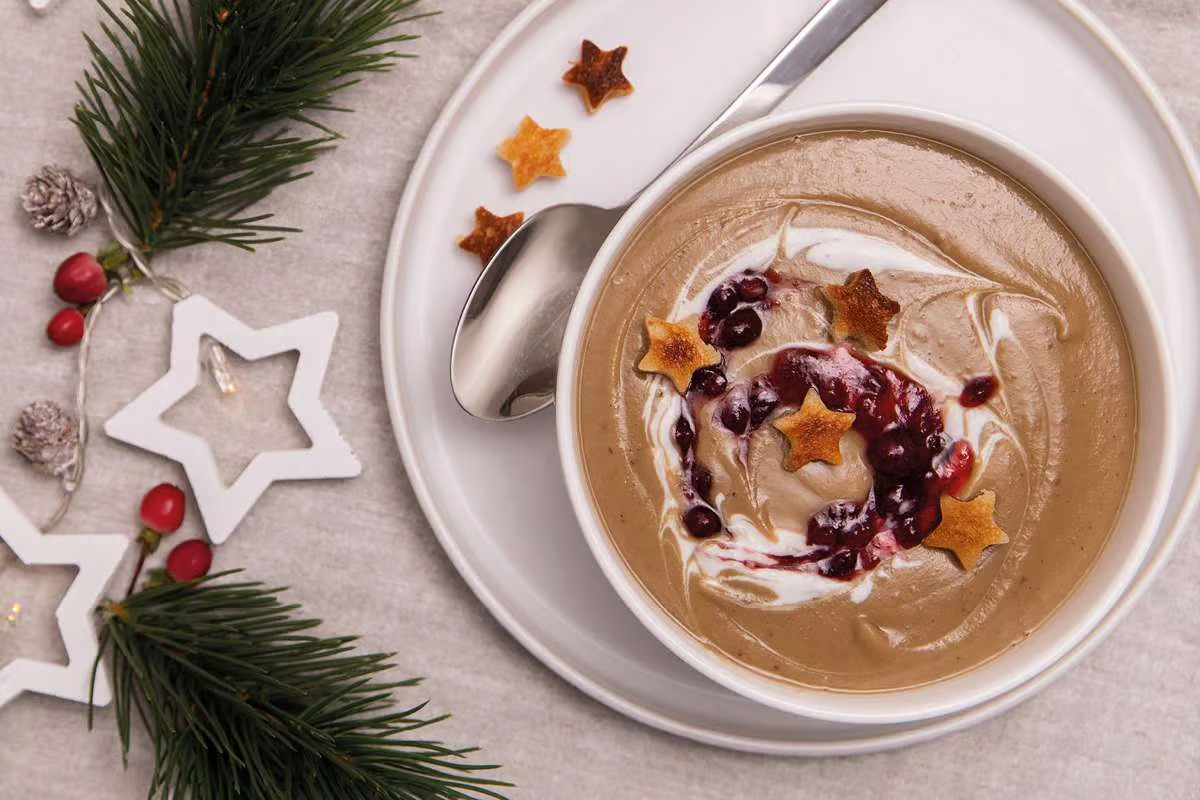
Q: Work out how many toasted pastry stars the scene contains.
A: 7